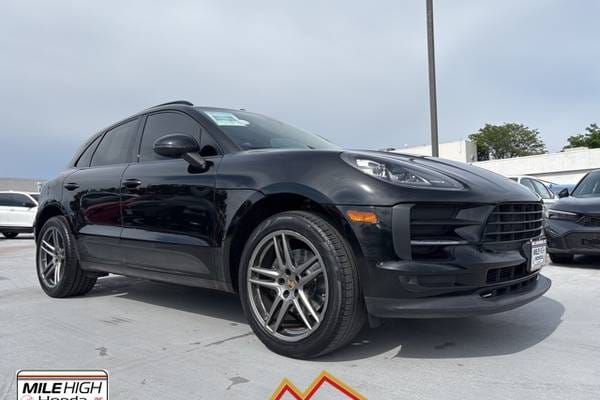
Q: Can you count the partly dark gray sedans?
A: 1